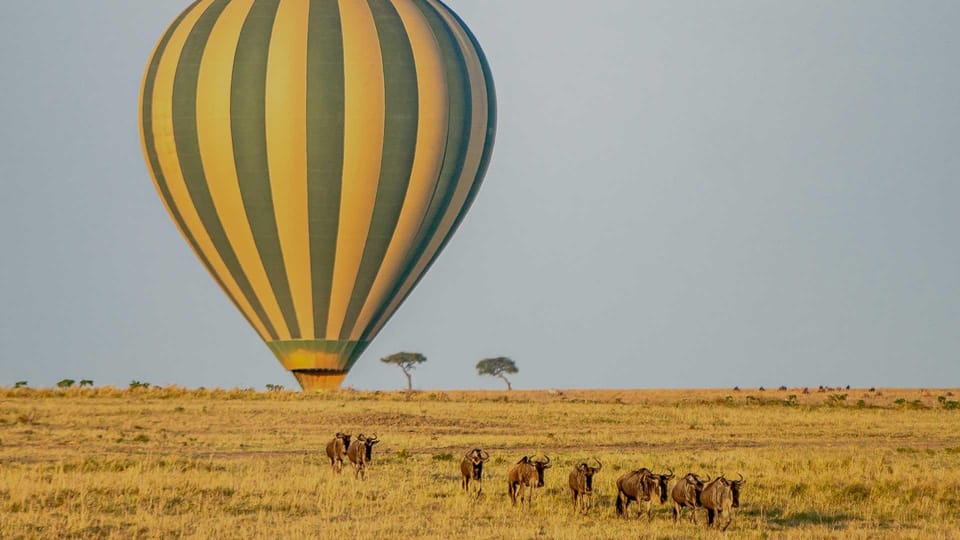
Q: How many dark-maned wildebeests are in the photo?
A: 8